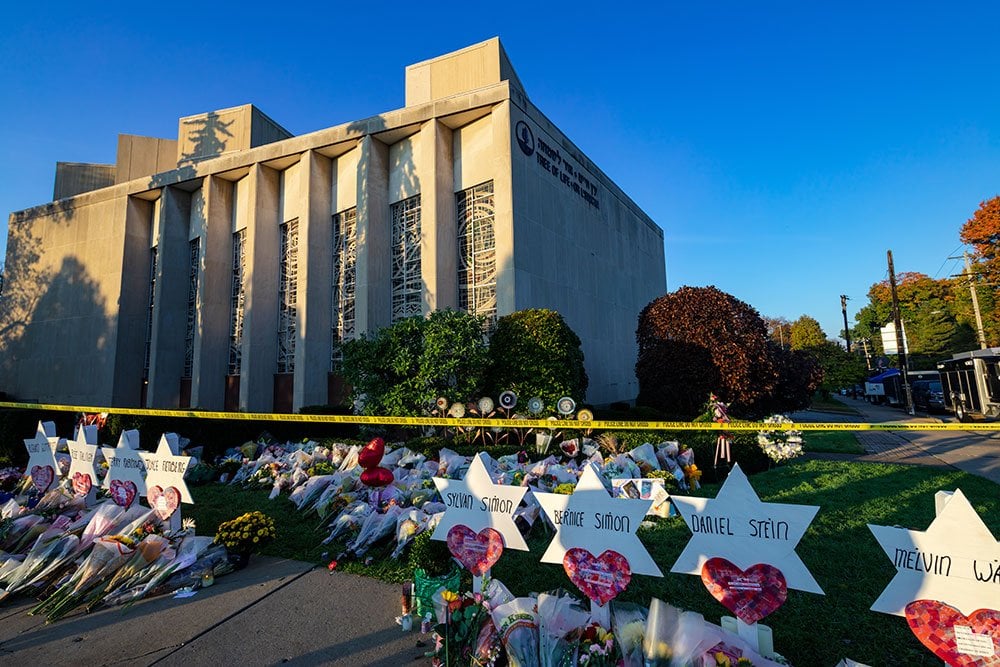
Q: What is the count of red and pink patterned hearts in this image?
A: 8